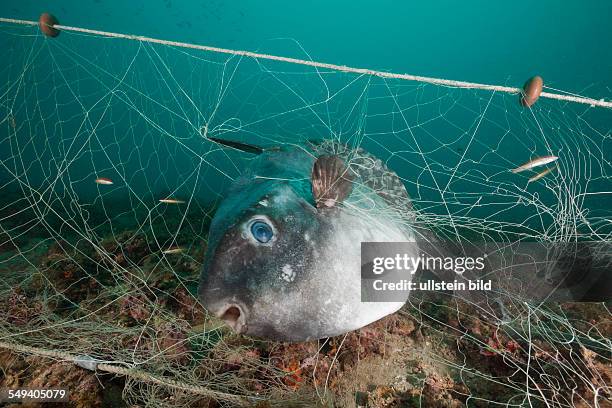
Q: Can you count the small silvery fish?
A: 5